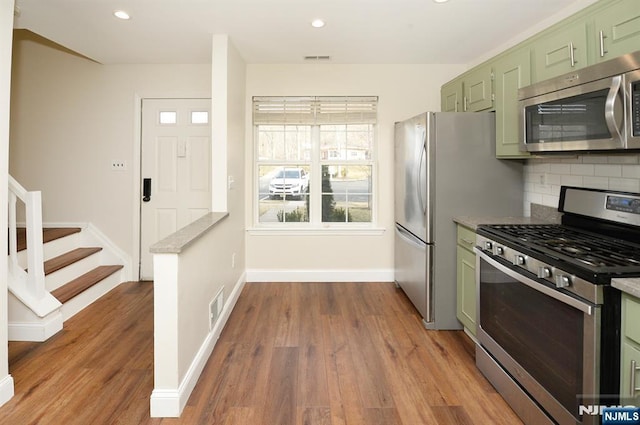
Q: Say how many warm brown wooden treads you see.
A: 3